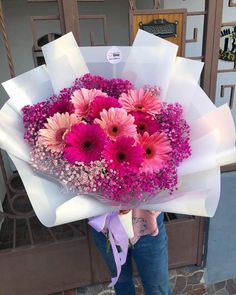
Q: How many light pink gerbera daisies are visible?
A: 5